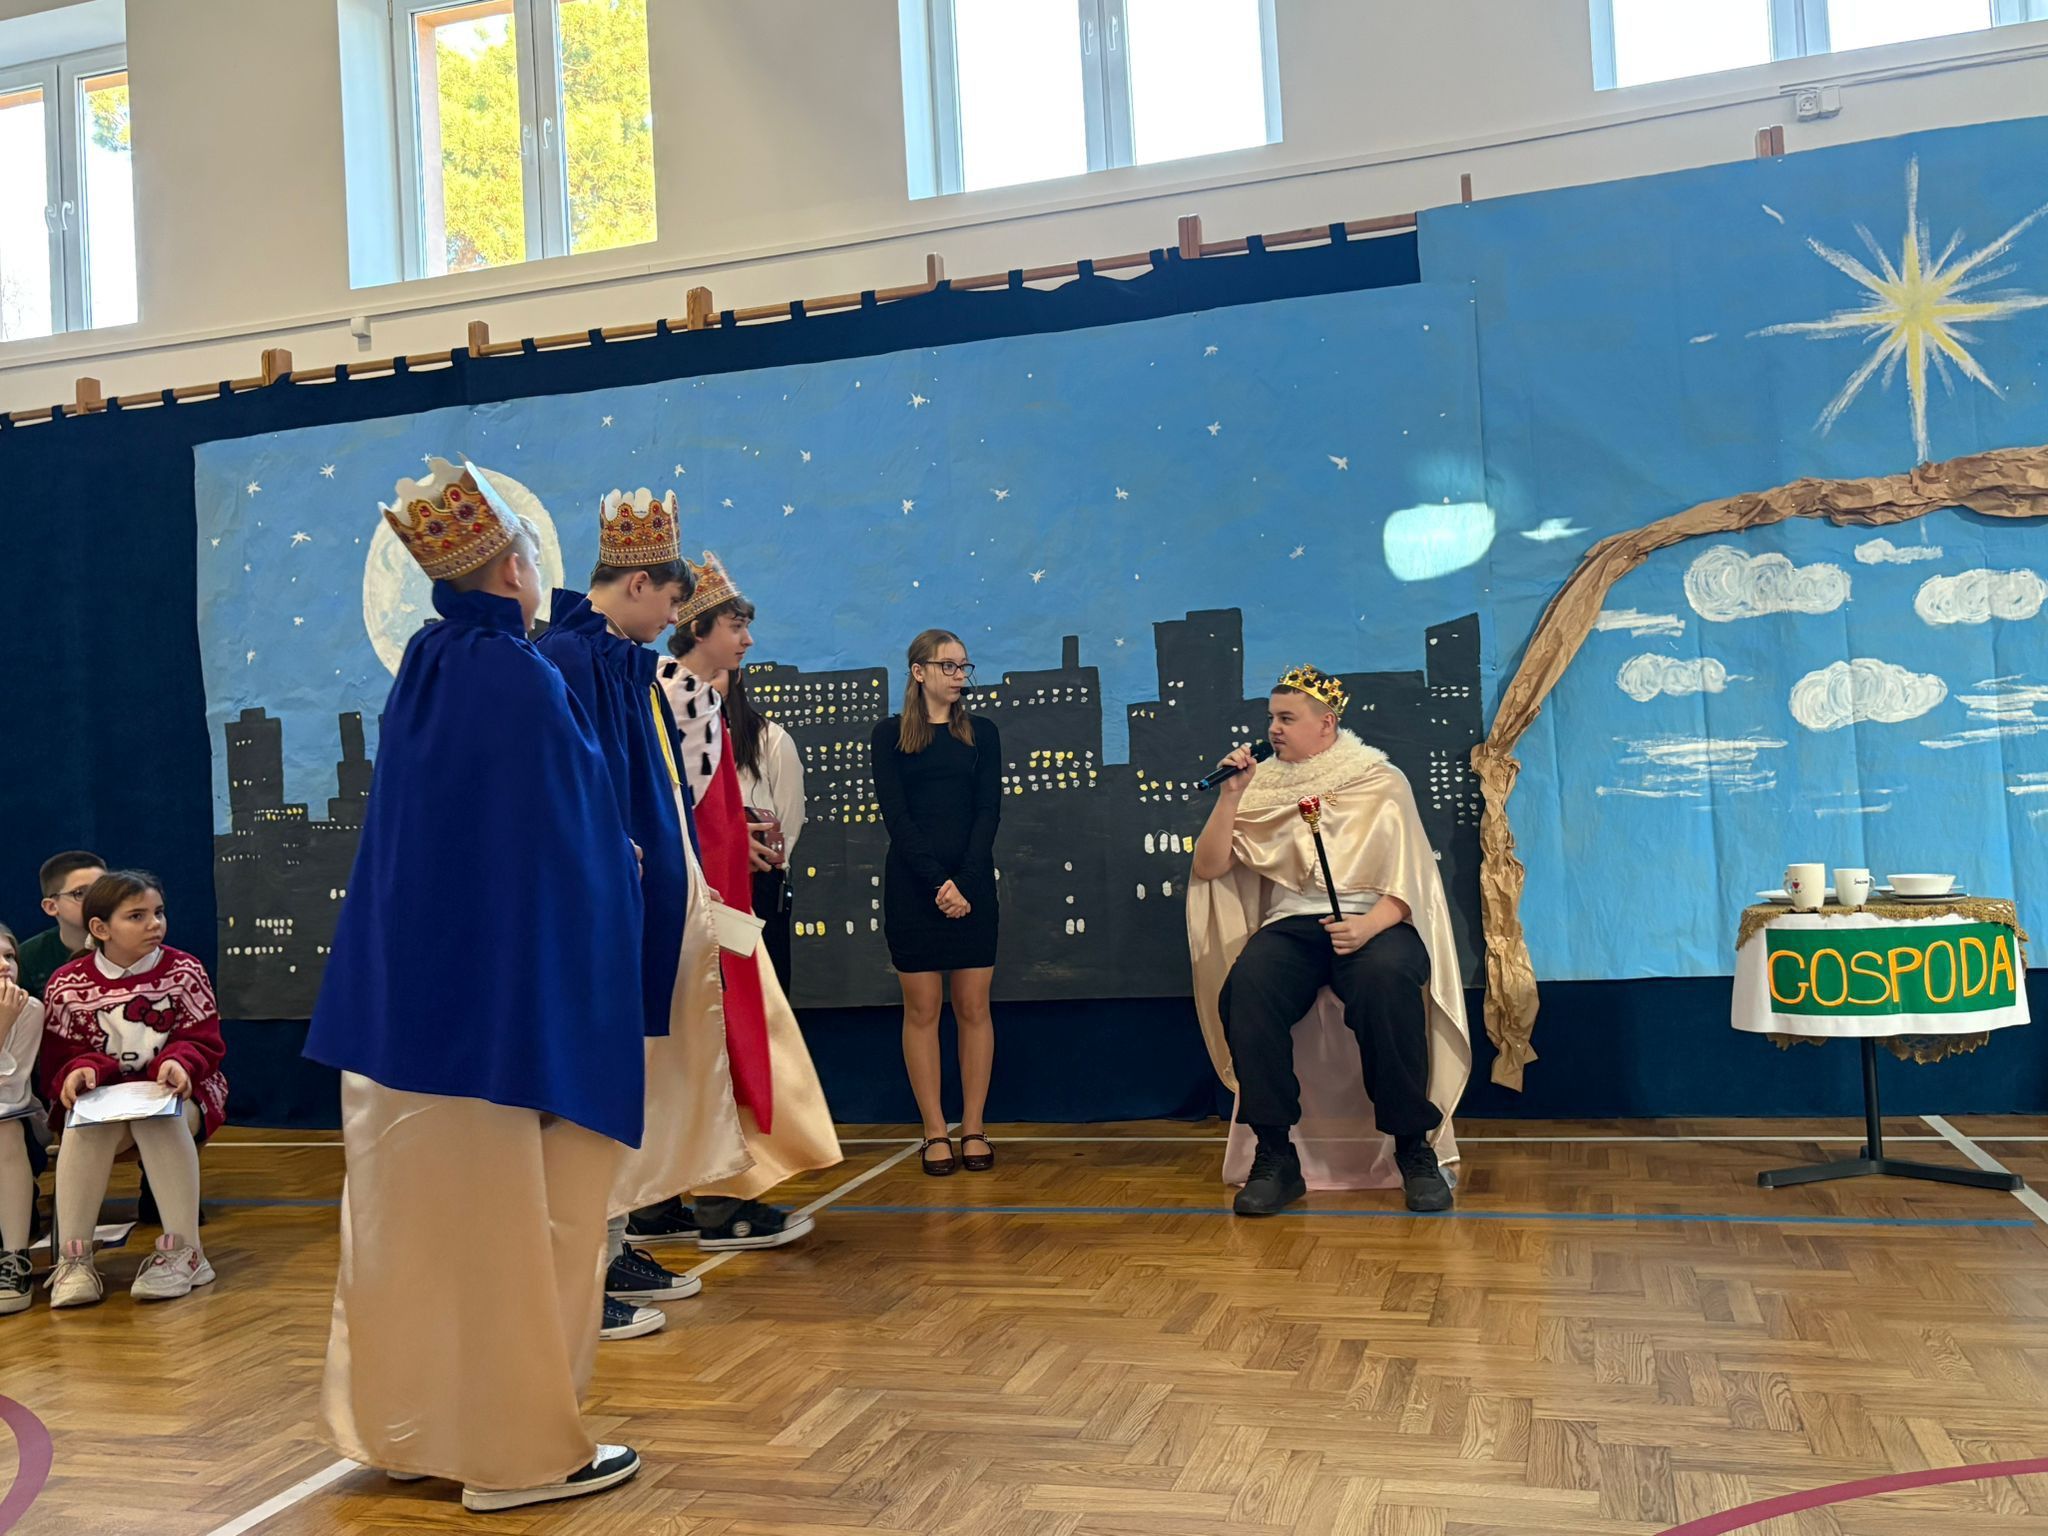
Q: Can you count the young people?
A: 9